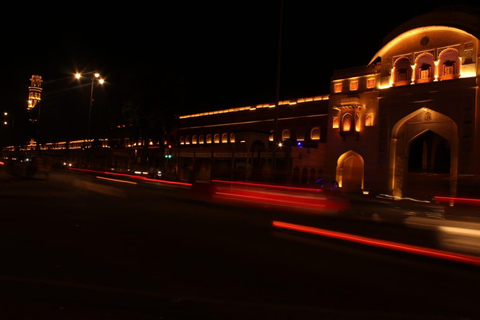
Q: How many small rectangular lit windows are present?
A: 3